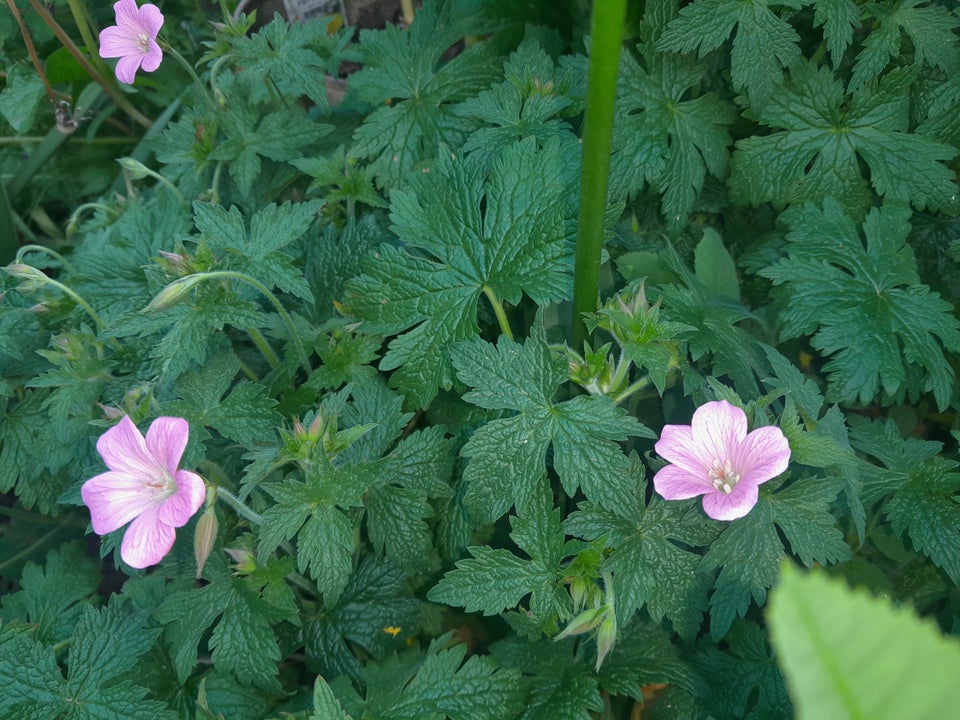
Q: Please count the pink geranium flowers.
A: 3